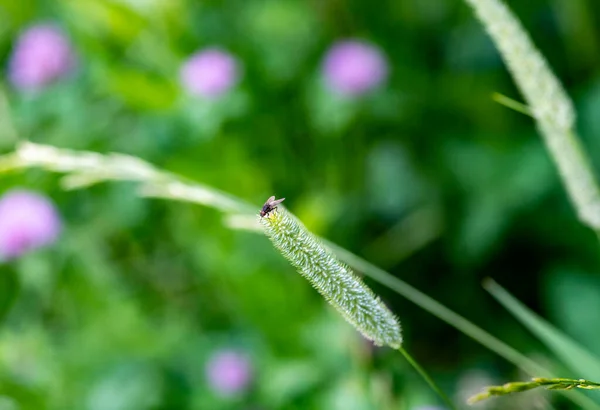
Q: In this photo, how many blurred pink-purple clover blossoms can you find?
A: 5